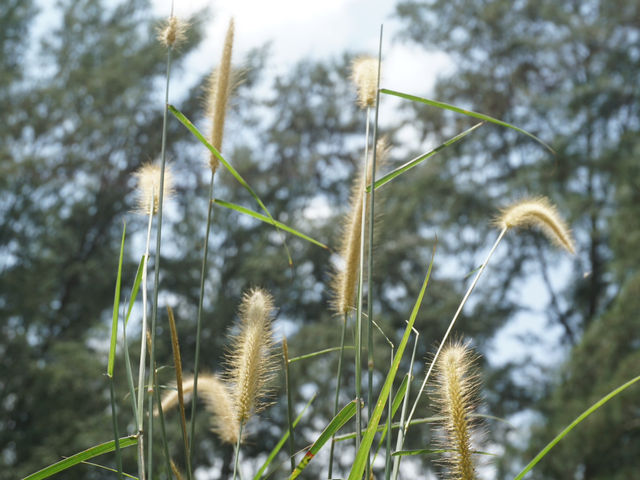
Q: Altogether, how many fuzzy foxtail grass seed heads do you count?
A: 9